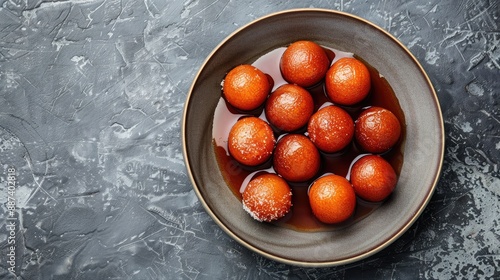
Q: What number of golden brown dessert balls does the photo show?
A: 11